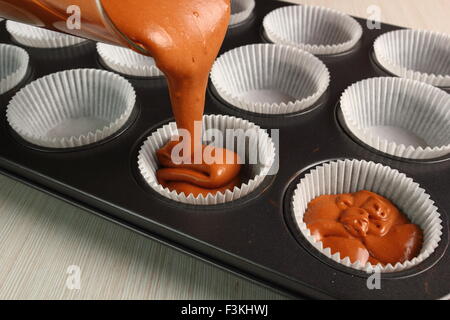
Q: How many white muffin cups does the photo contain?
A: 11